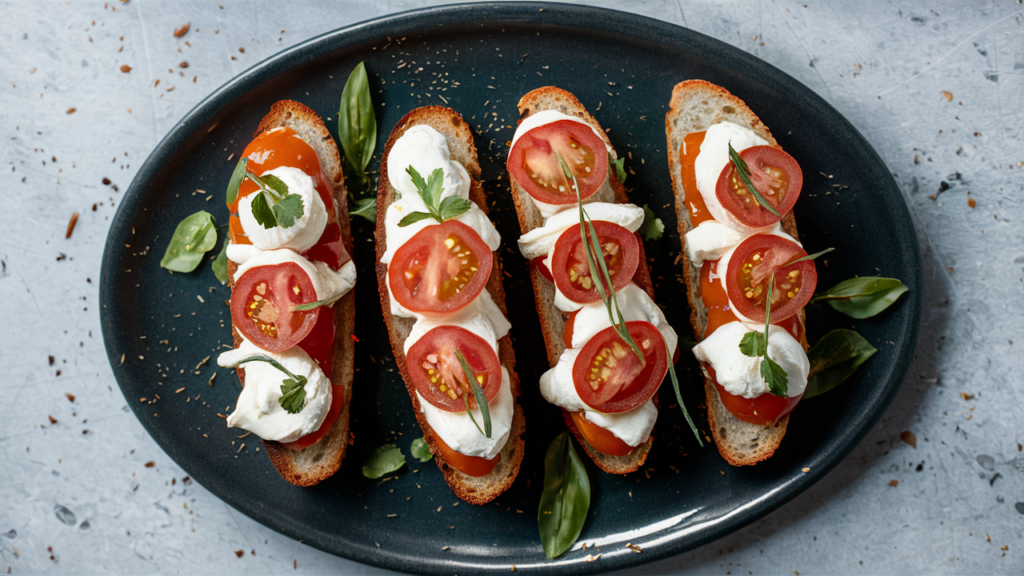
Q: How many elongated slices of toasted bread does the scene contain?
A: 4